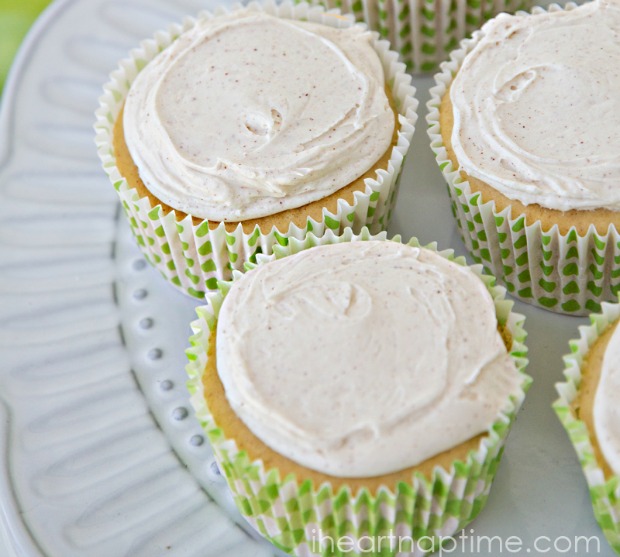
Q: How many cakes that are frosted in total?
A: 4